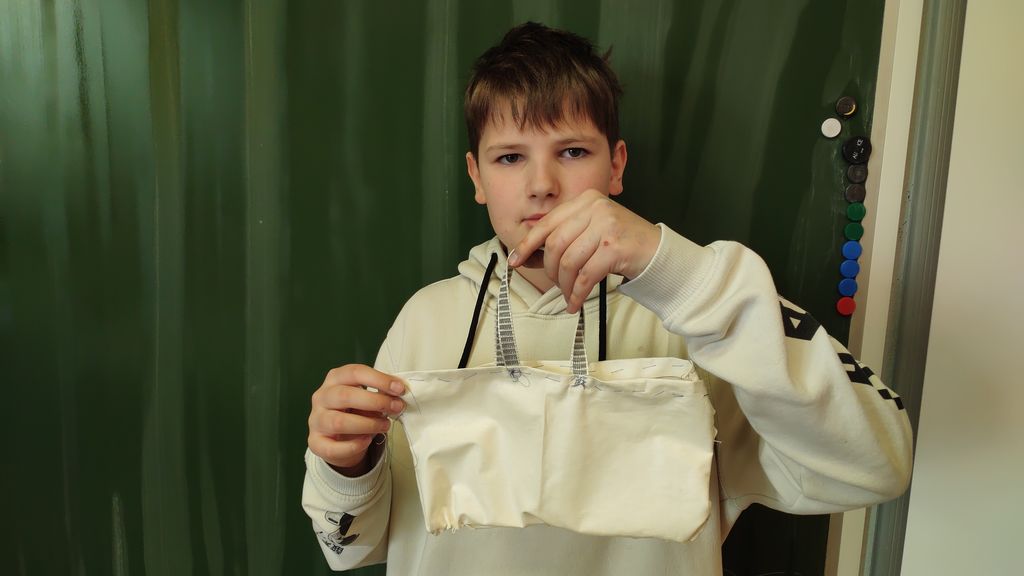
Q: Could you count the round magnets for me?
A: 11